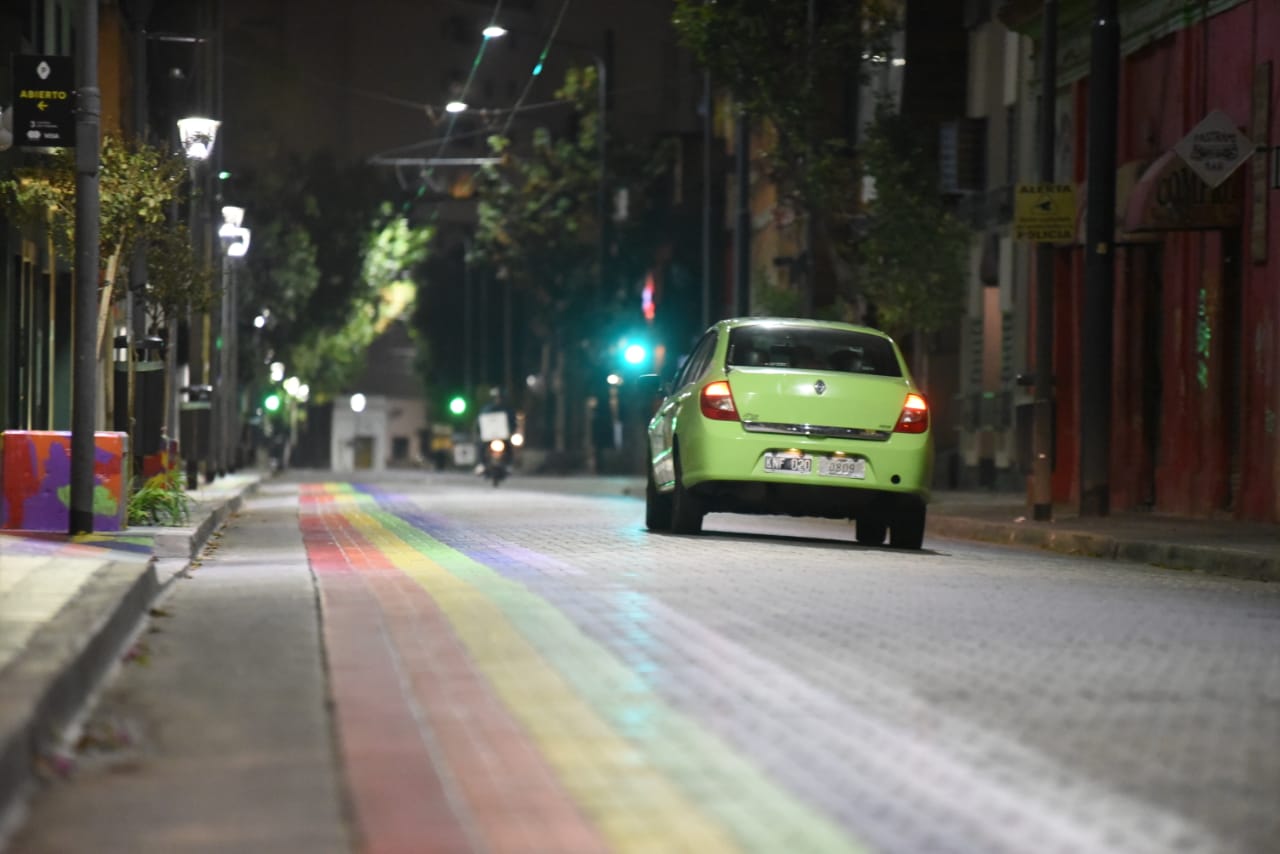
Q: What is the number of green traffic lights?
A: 3